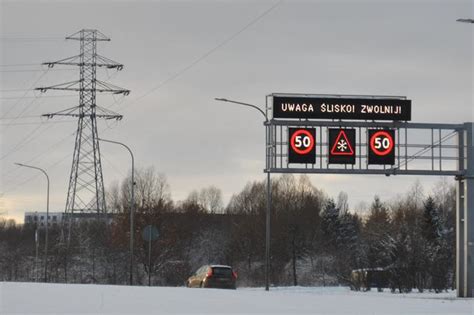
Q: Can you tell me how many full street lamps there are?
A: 3